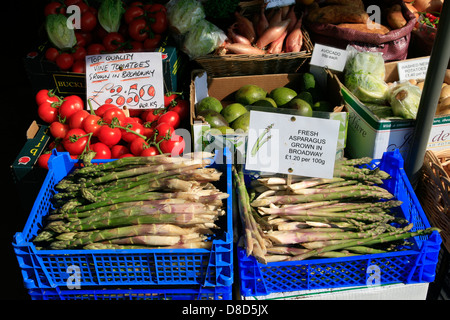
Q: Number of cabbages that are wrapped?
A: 4